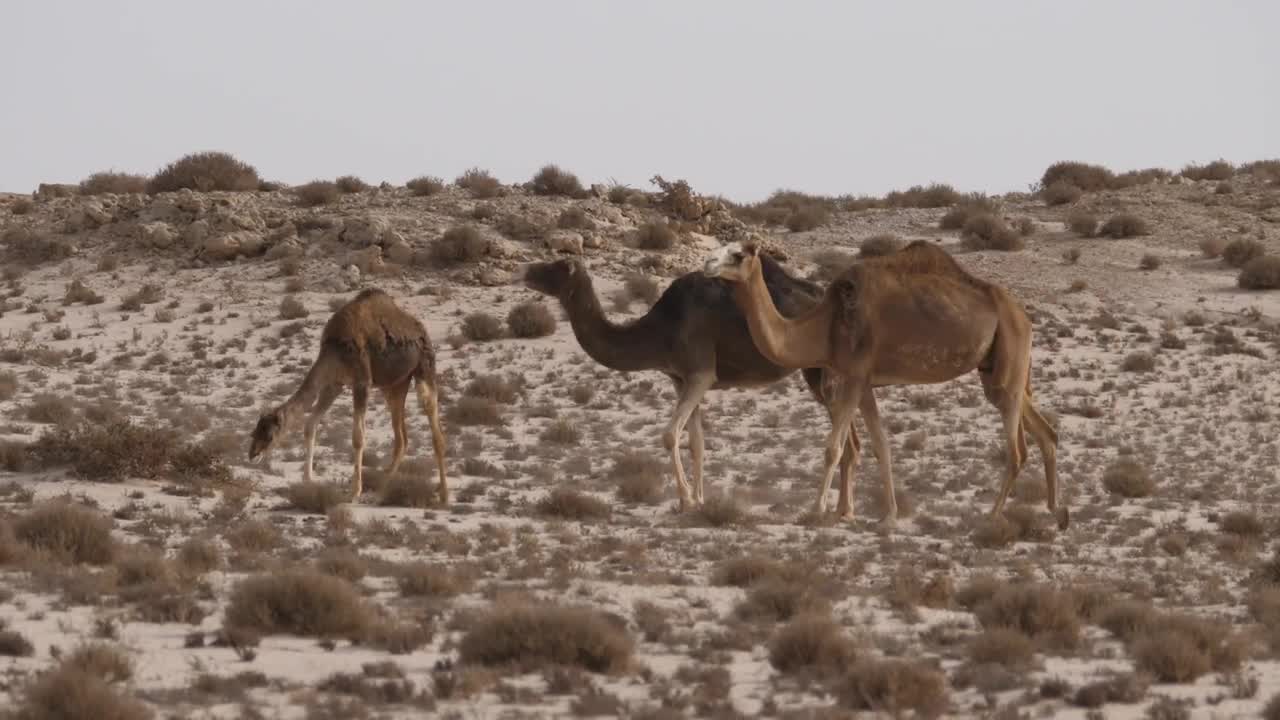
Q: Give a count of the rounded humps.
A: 3